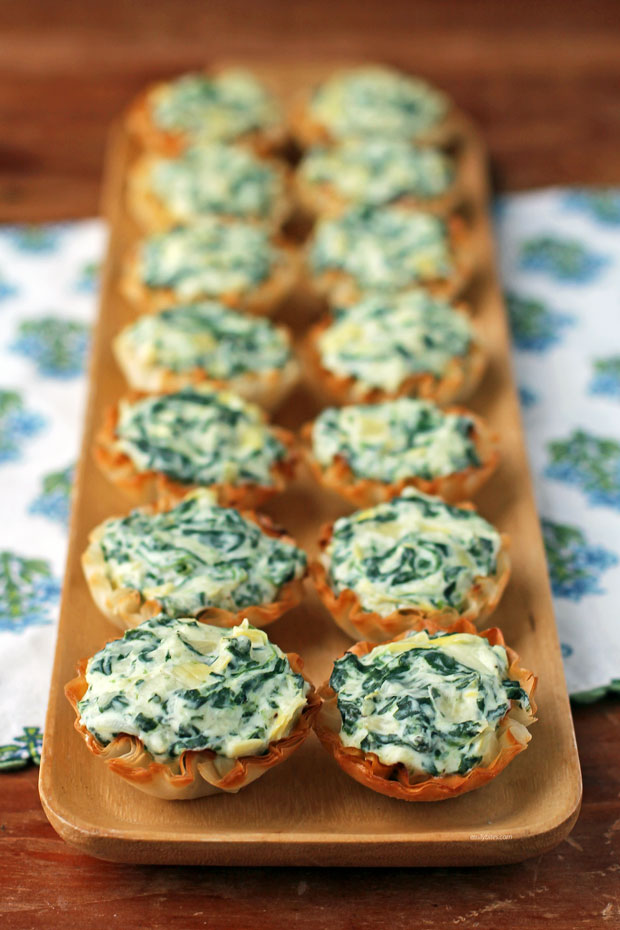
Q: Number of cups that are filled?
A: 14